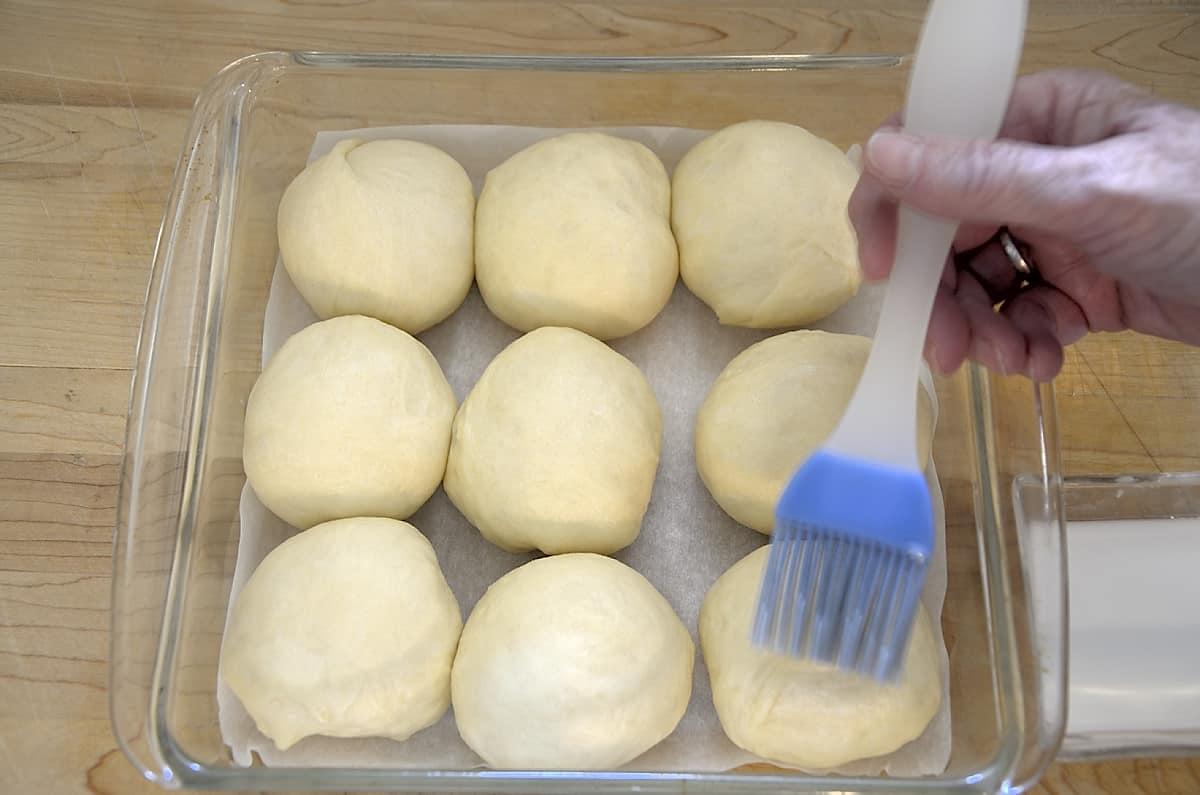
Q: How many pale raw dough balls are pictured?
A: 9